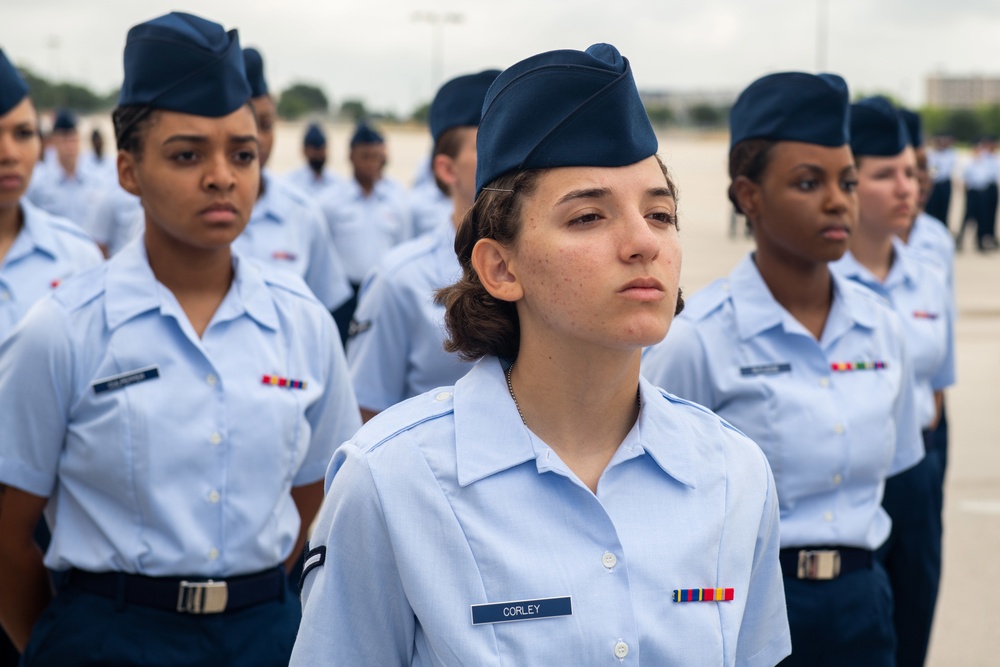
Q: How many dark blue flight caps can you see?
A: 11